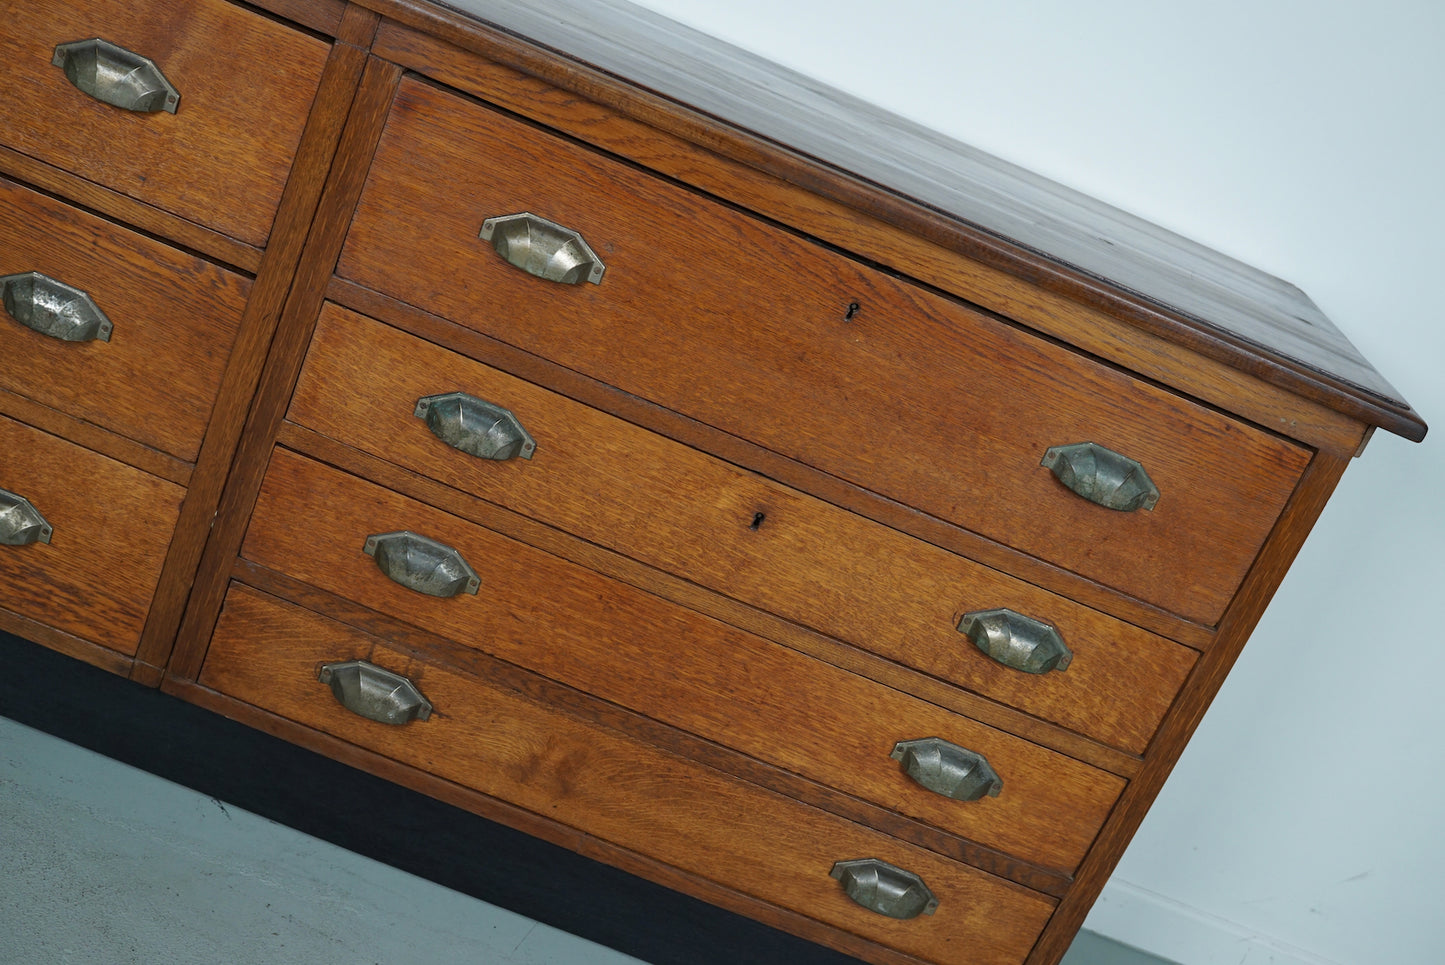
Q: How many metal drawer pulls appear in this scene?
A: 11